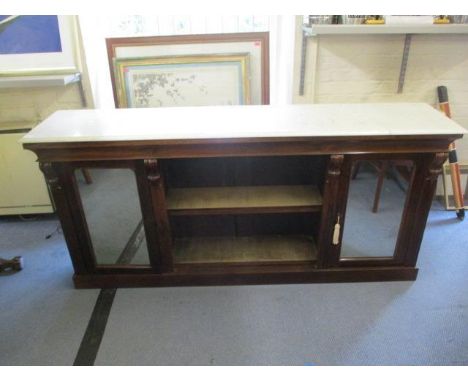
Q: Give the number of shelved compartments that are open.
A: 2